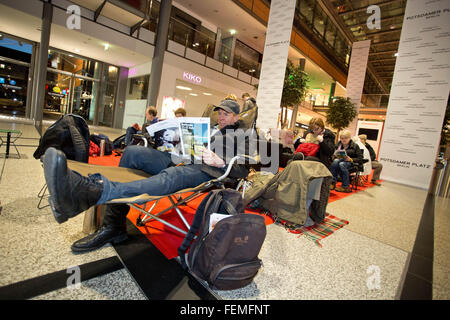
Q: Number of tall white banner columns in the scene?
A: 3